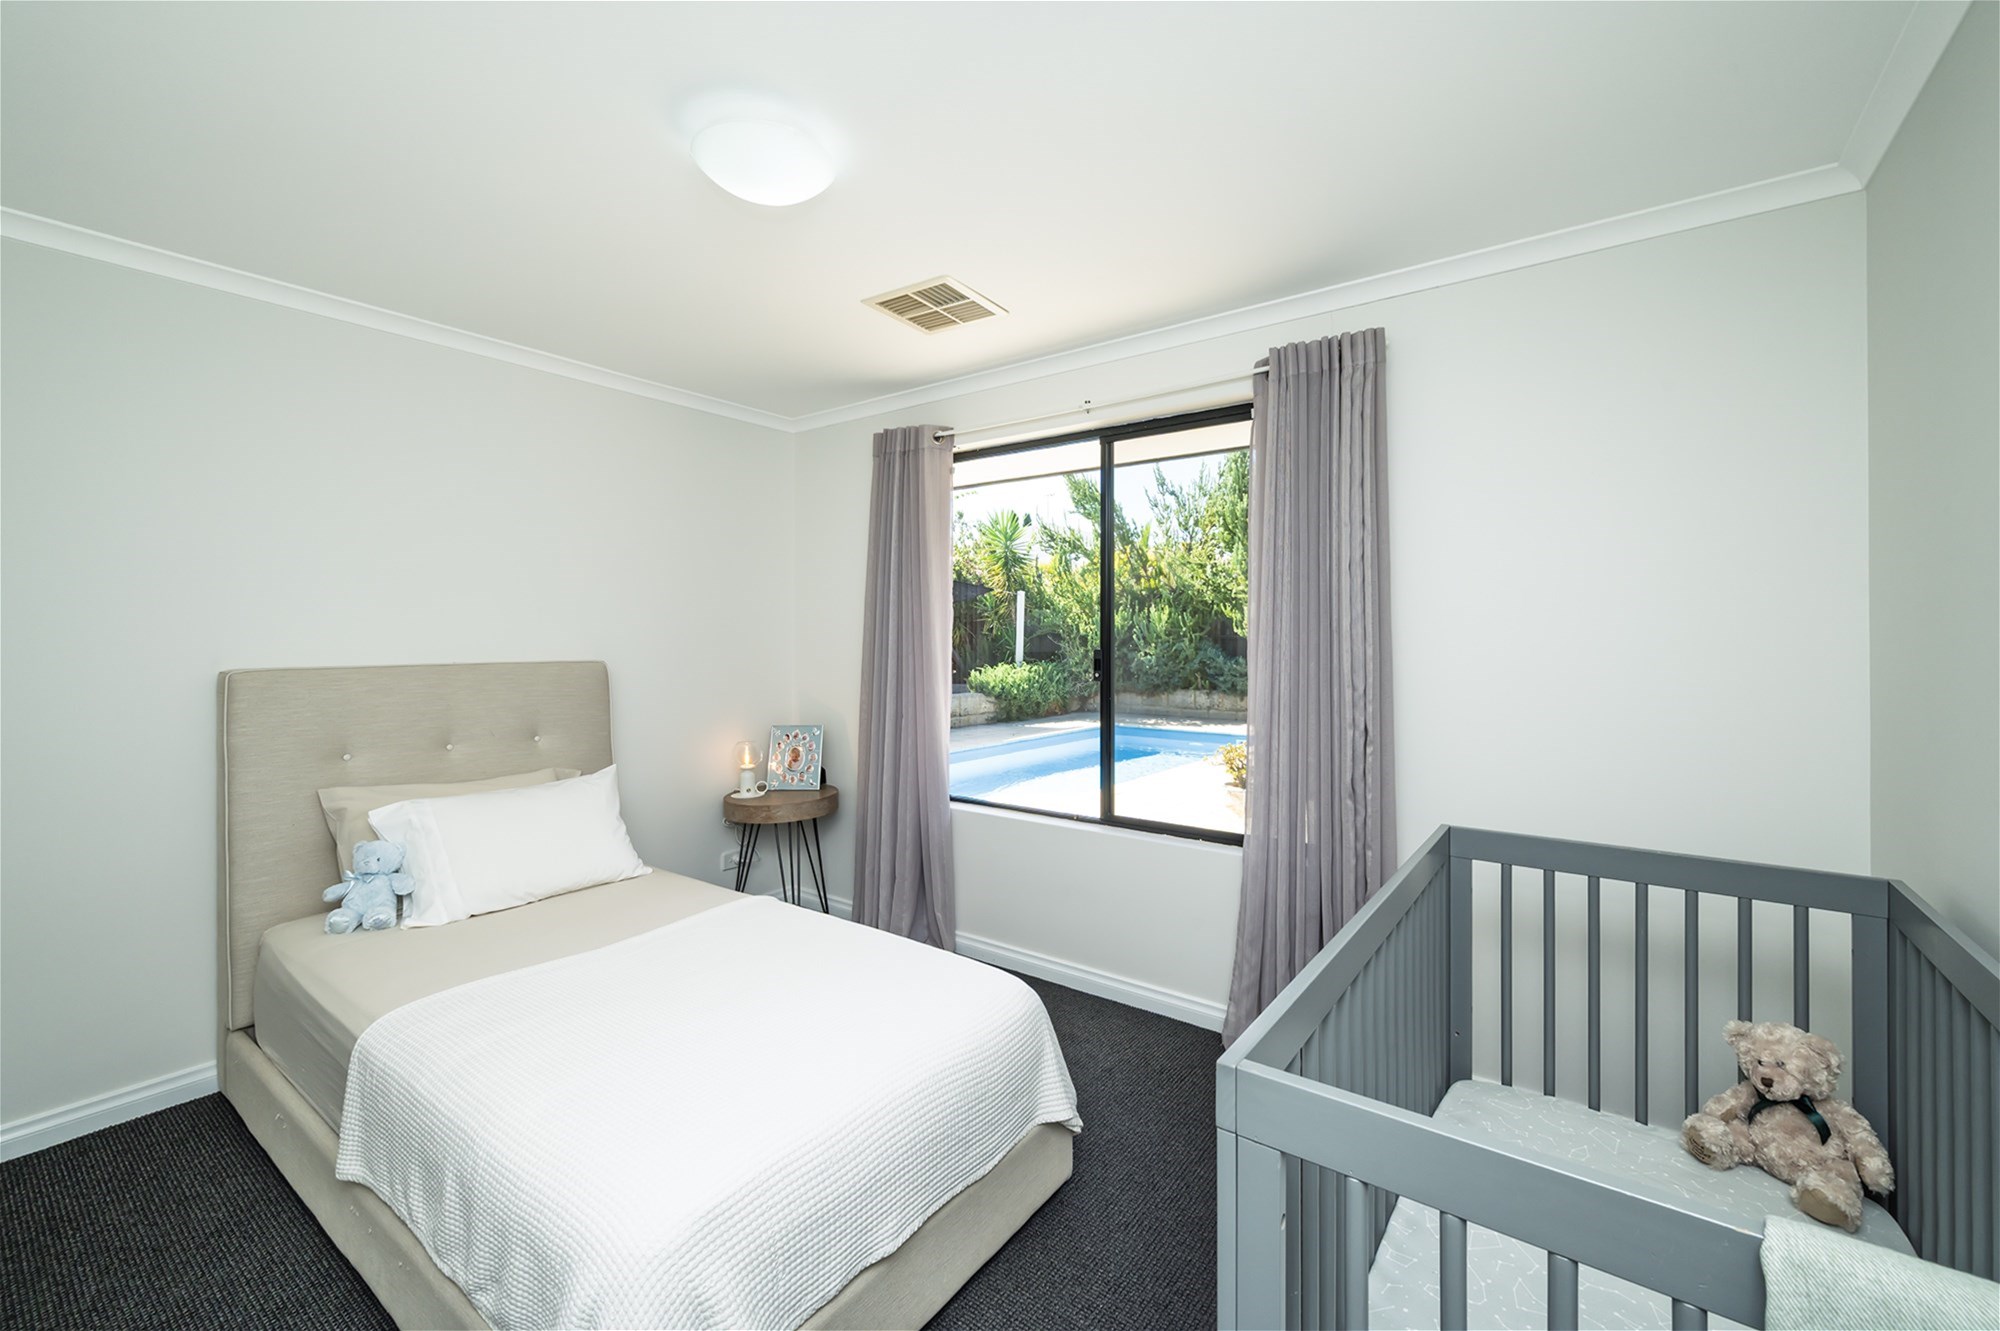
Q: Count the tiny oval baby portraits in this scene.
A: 12